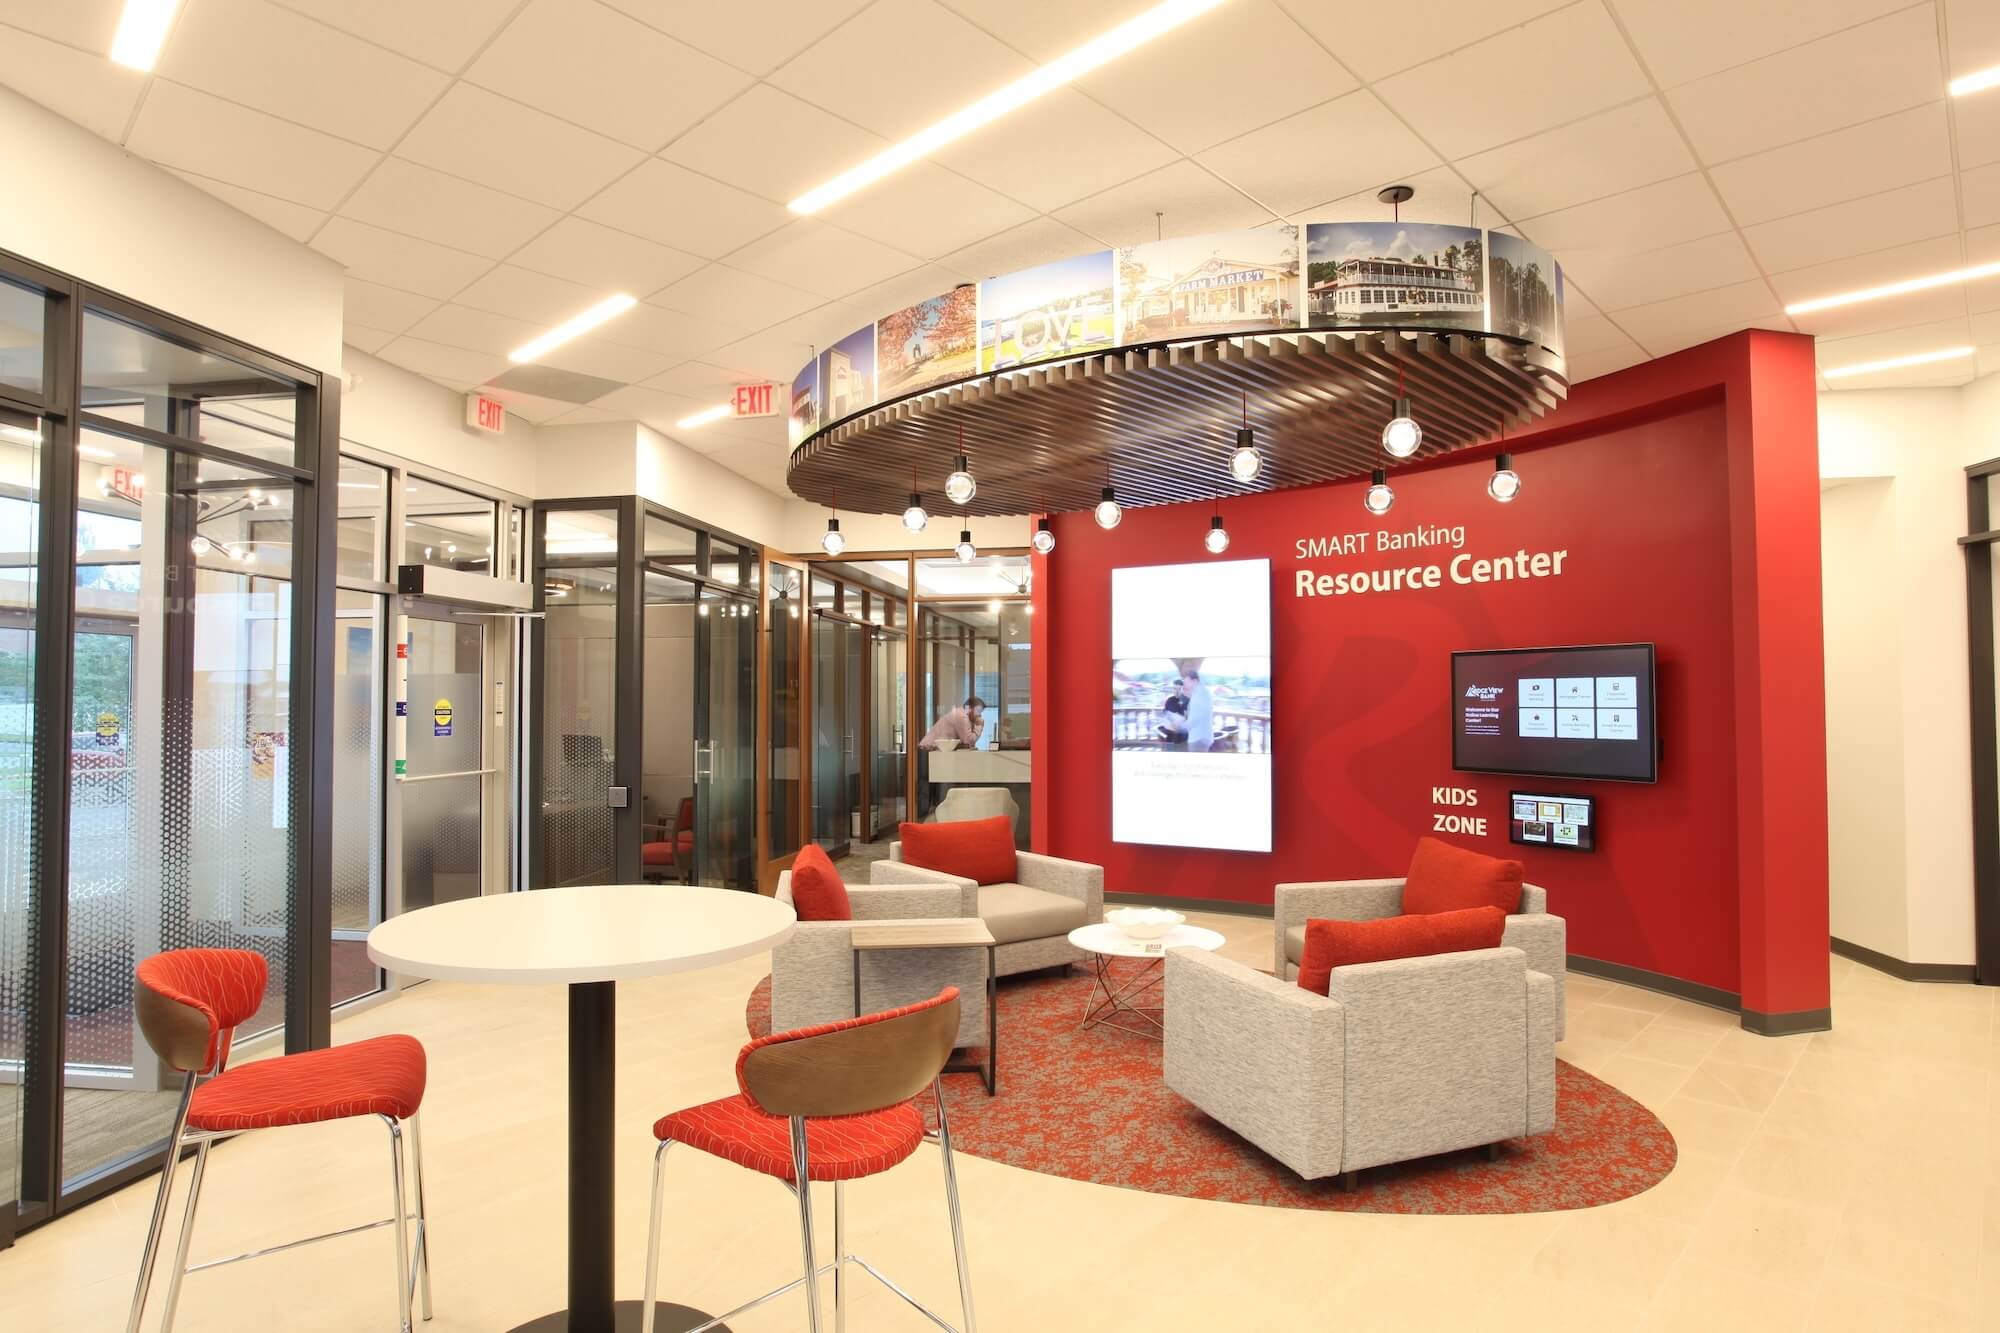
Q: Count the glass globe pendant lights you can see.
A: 11